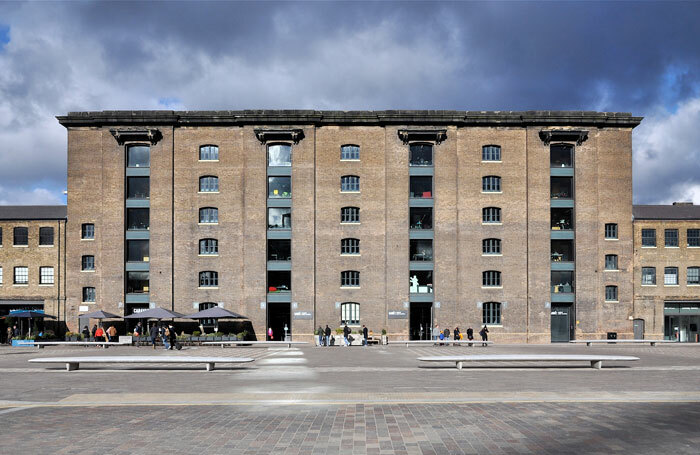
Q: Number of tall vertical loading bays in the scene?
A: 4